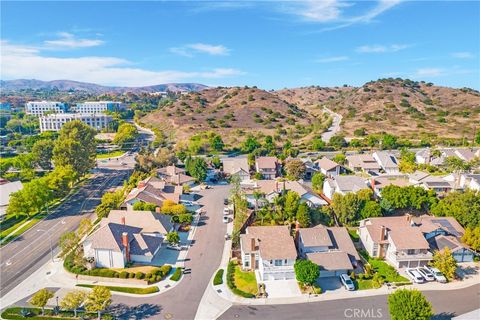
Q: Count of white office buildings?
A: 3